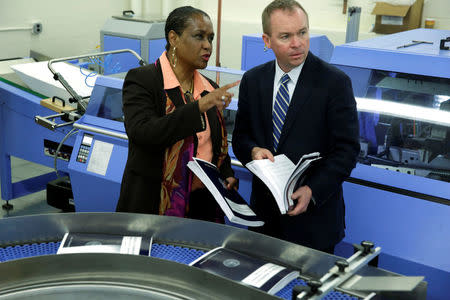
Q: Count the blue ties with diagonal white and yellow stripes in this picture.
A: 1